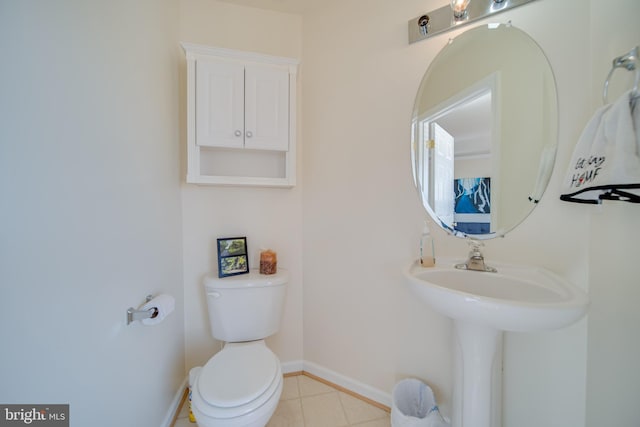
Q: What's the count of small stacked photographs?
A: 2